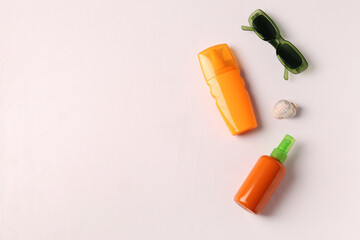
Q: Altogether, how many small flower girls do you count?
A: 0